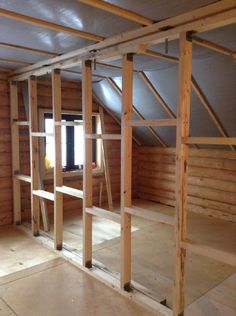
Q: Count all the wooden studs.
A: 6